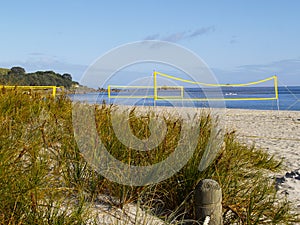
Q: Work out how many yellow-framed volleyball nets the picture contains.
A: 3